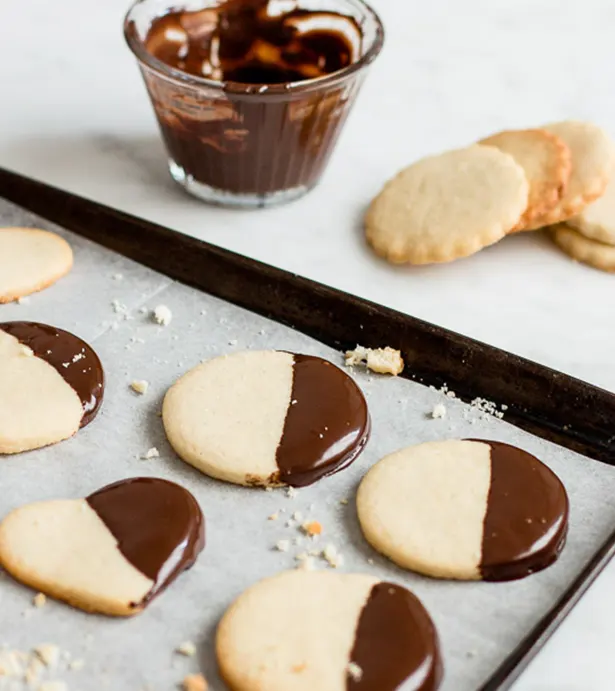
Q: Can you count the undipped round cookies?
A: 6